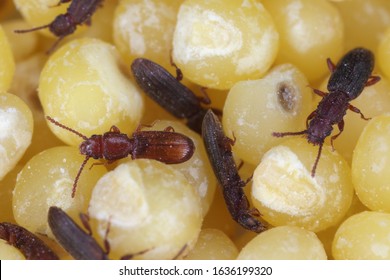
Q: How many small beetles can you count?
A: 7